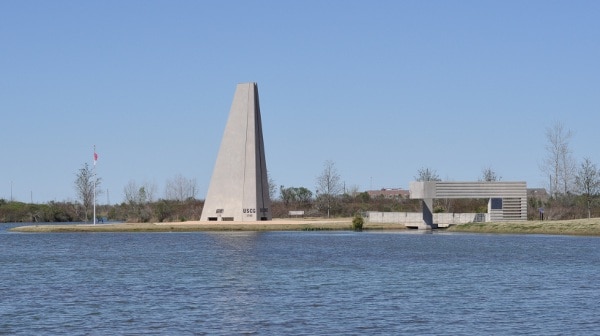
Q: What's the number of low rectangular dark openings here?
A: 3